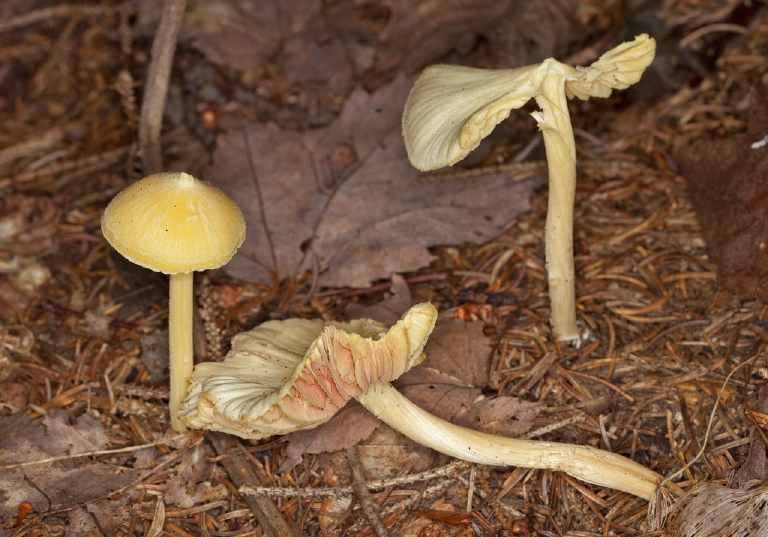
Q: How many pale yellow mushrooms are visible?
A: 3